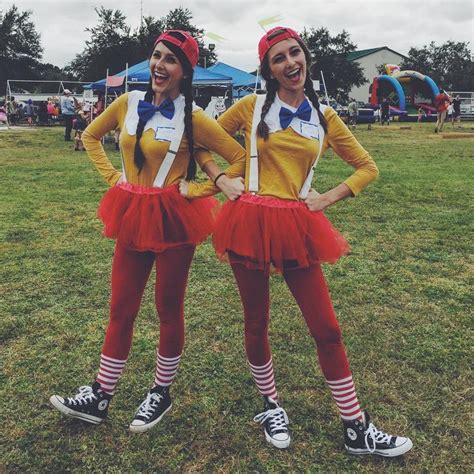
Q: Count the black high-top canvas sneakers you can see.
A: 4